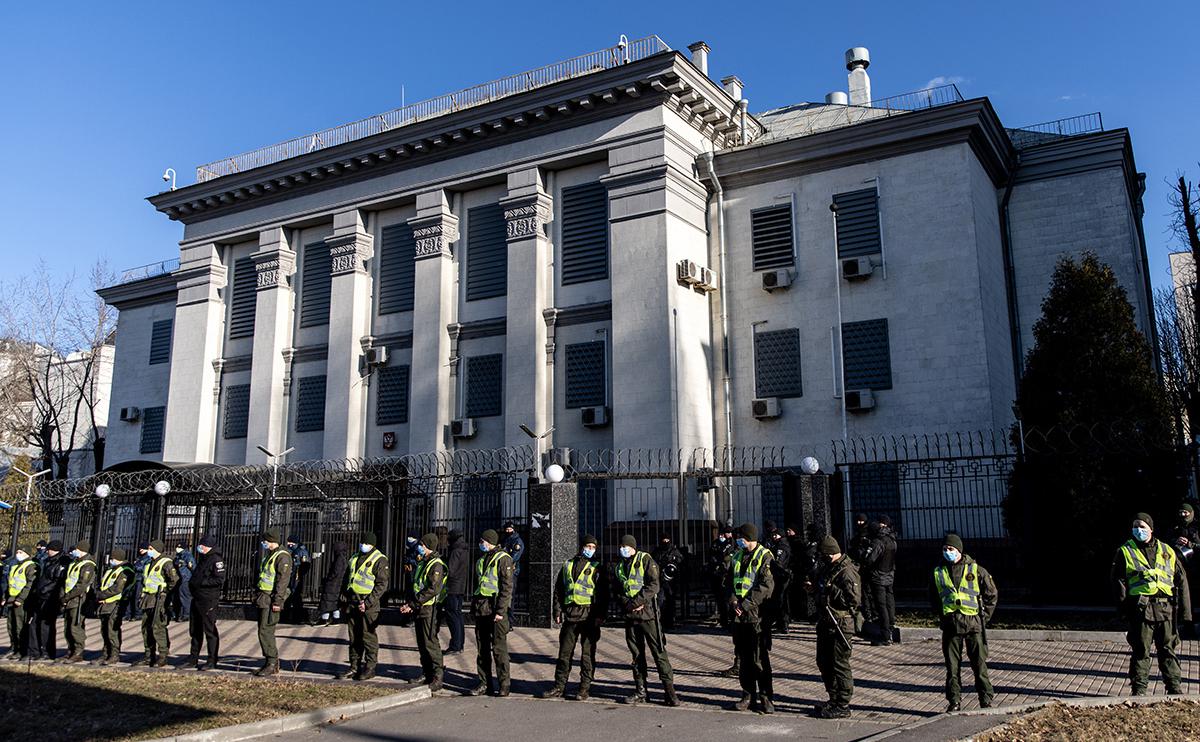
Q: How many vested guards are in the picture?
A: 13